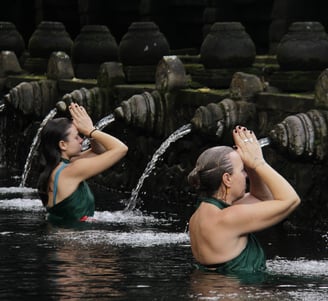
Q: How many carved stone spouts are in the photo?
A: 5